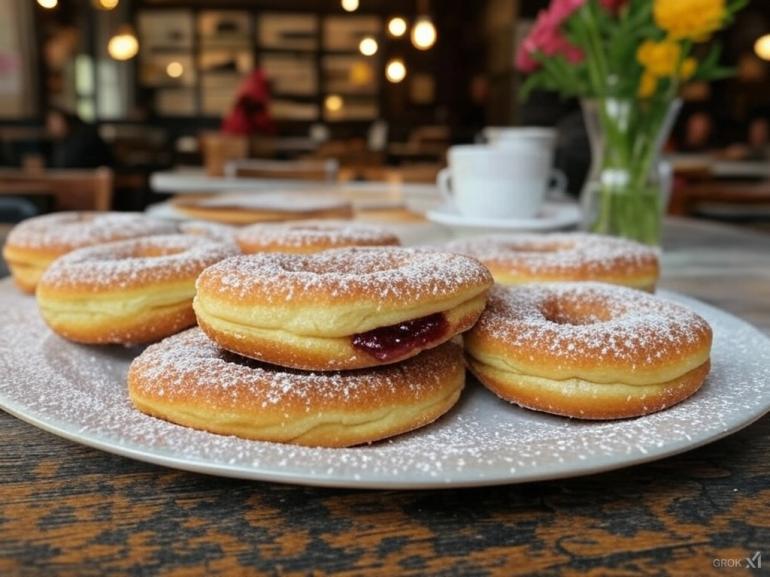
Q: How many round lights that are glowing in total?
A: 11